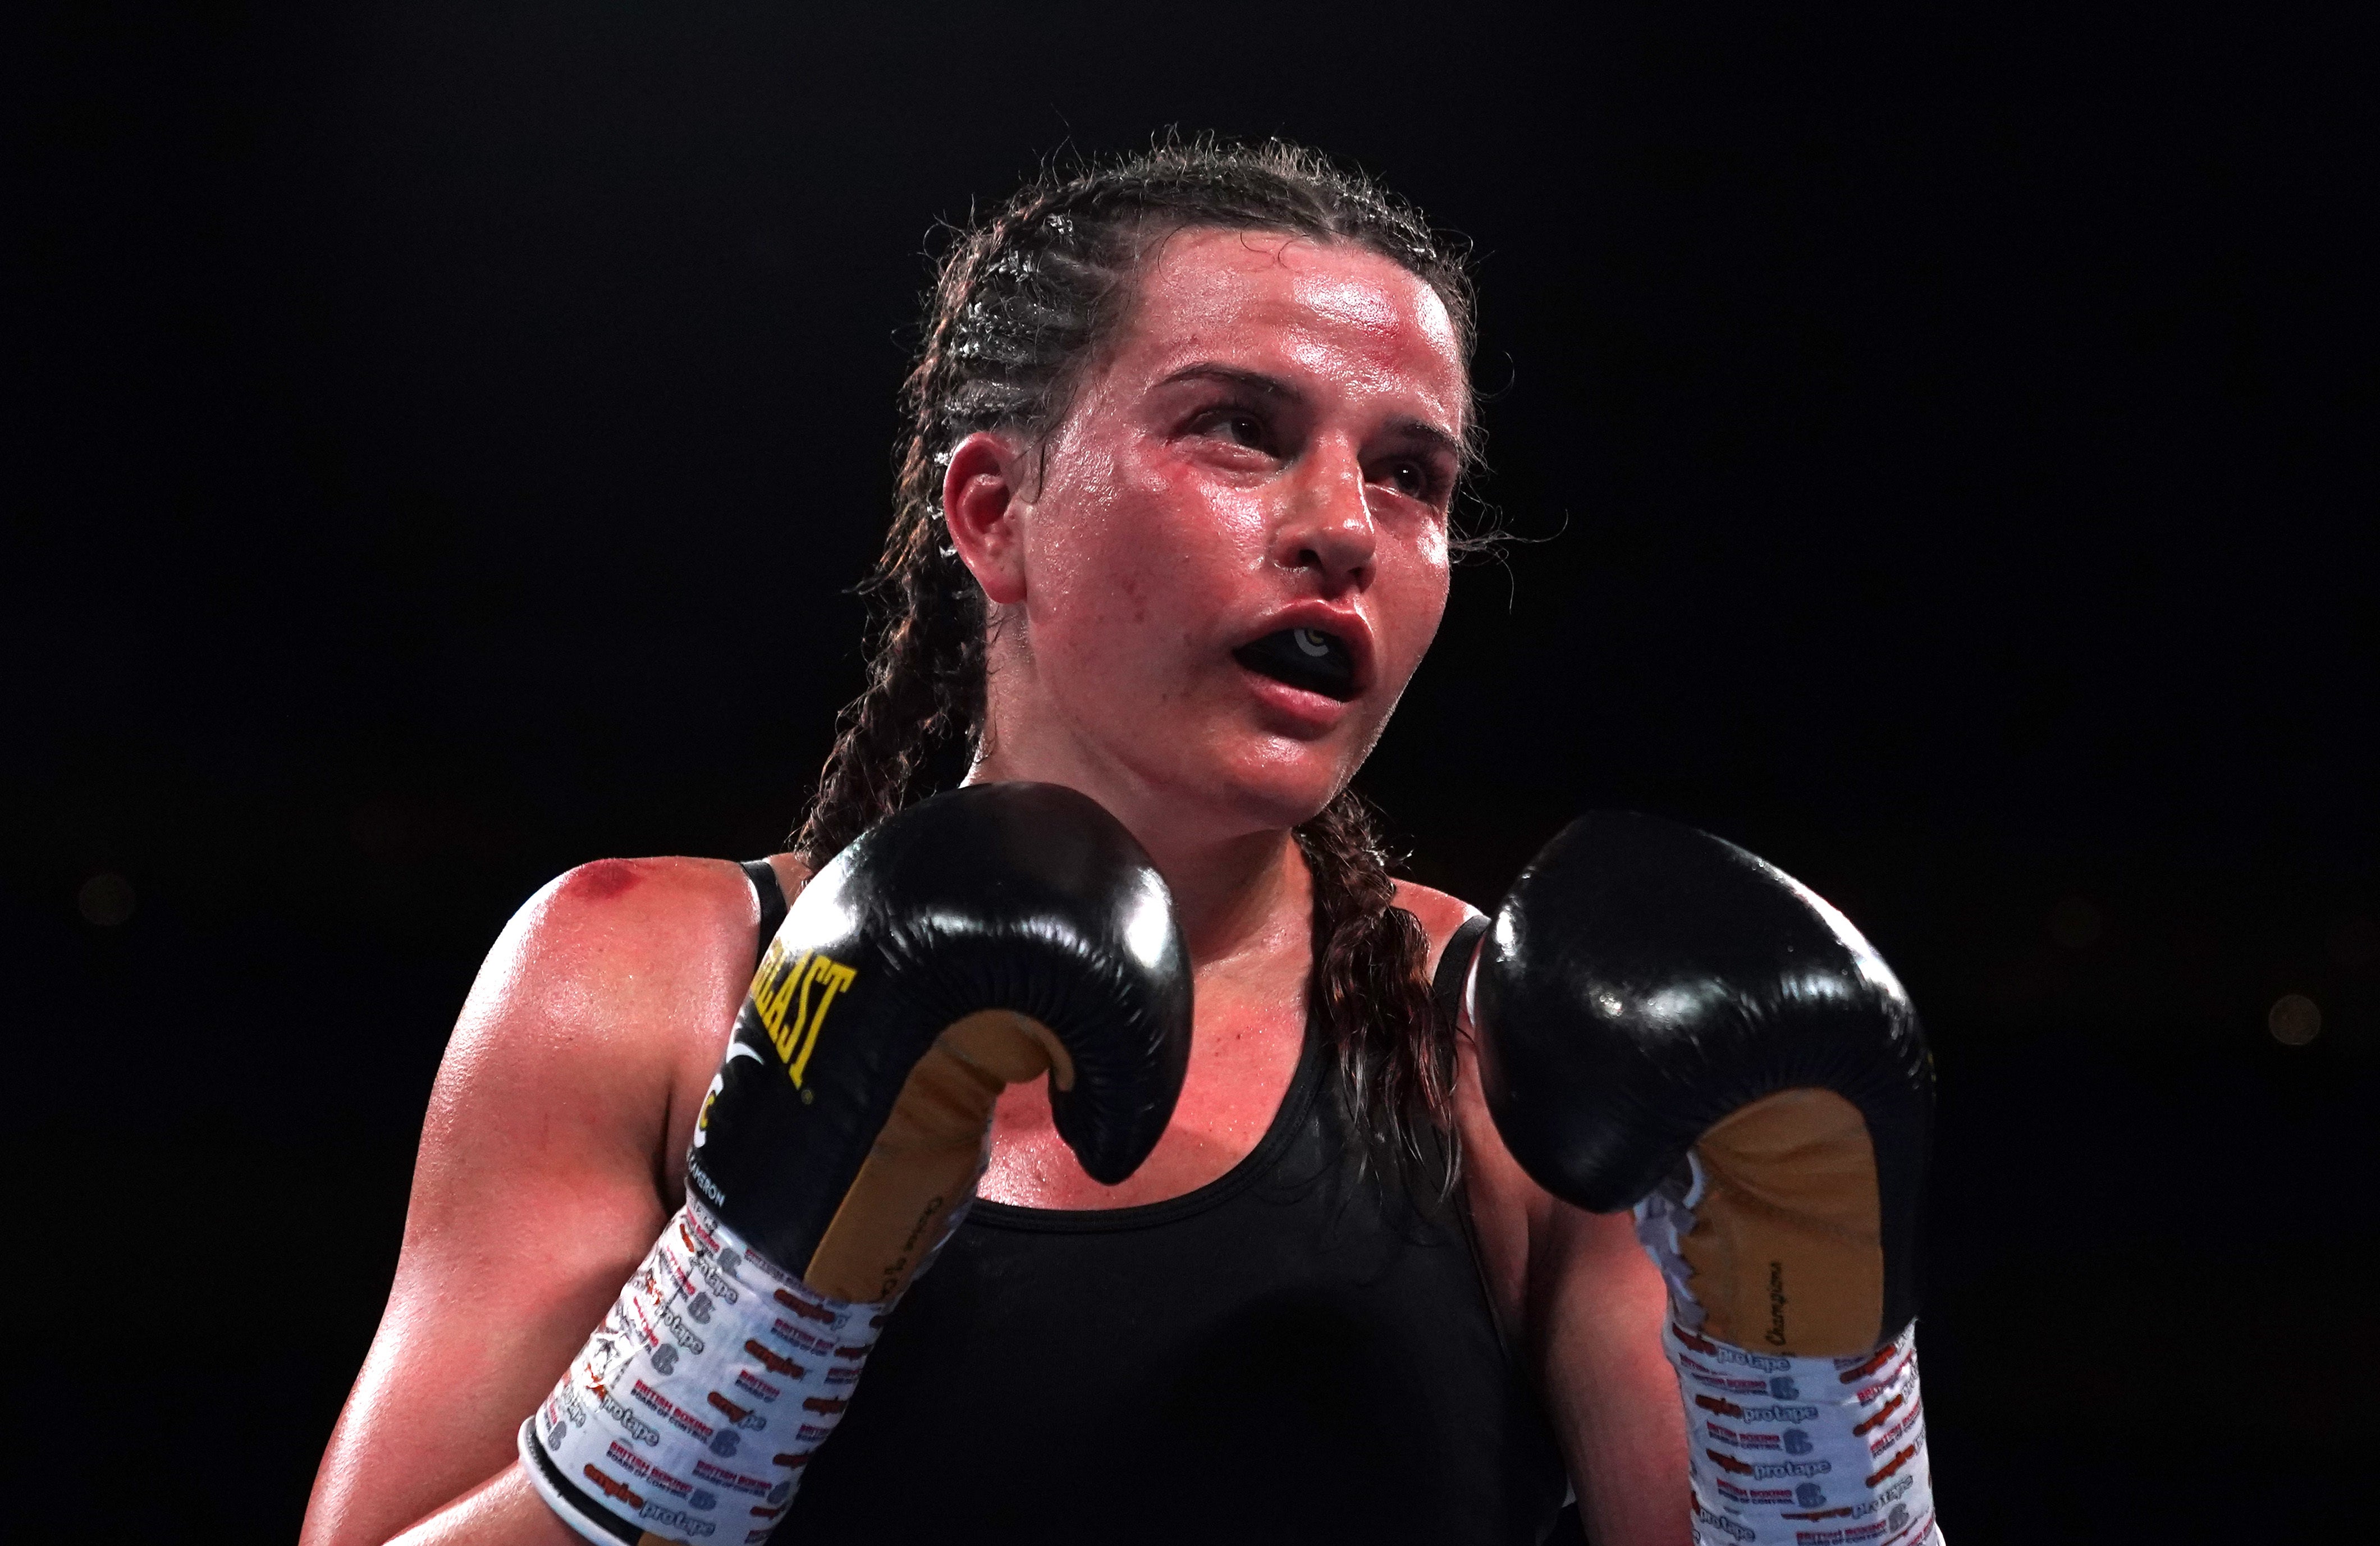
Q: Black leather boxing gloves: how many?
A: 2